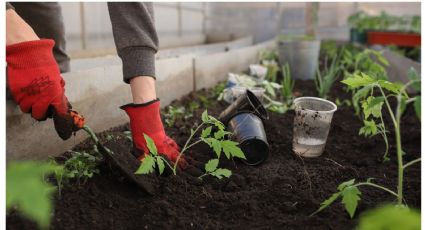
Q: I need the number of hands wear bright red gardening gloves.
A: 2